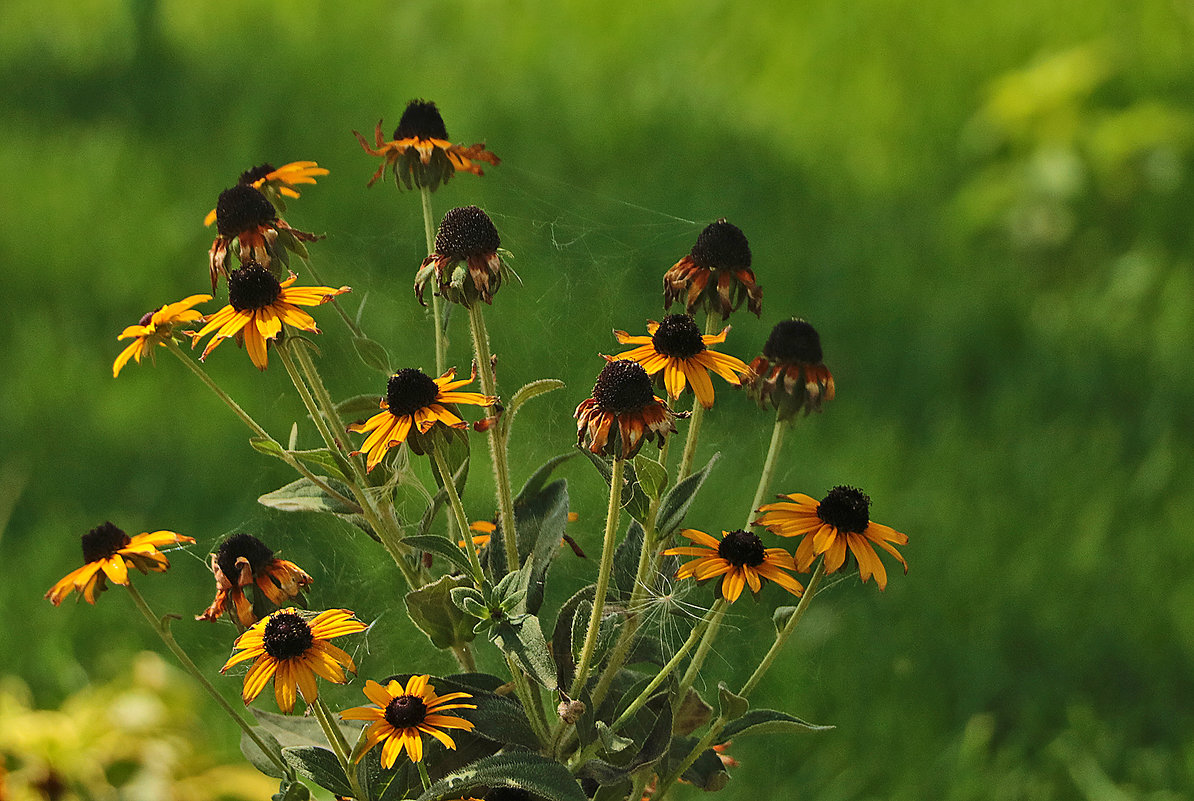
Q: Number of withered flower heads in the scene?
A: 7